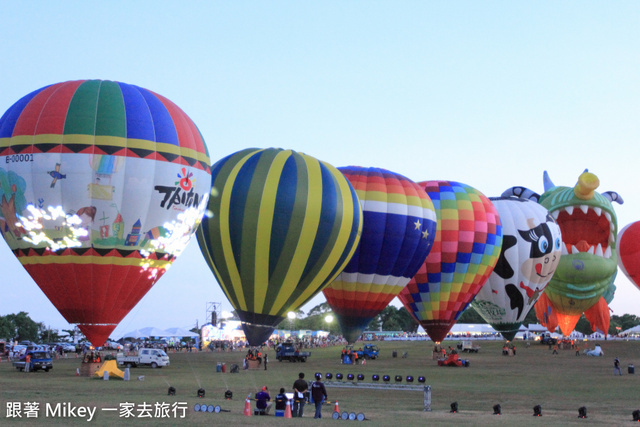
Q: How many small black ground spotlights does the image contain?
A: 8